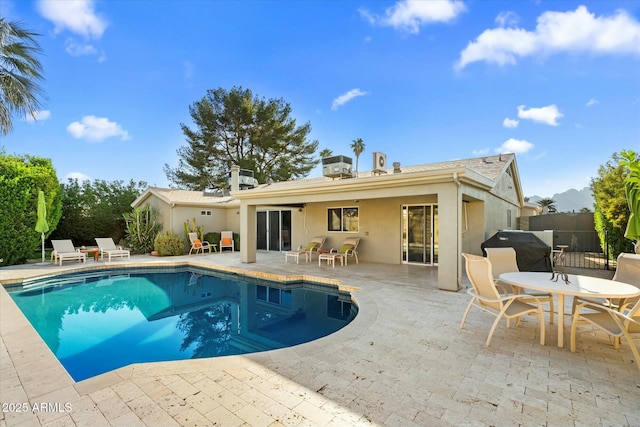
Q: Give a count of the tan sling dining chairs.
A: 4